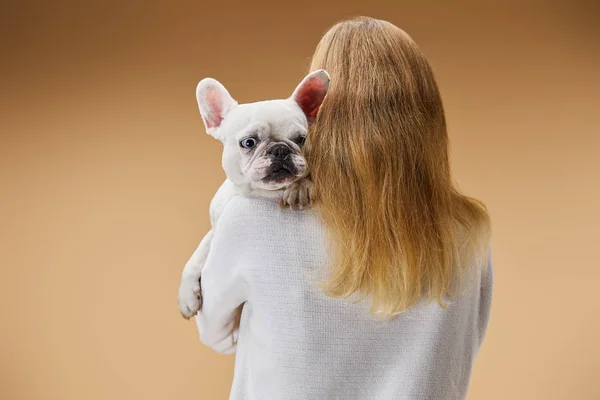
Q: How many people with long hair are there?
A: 1